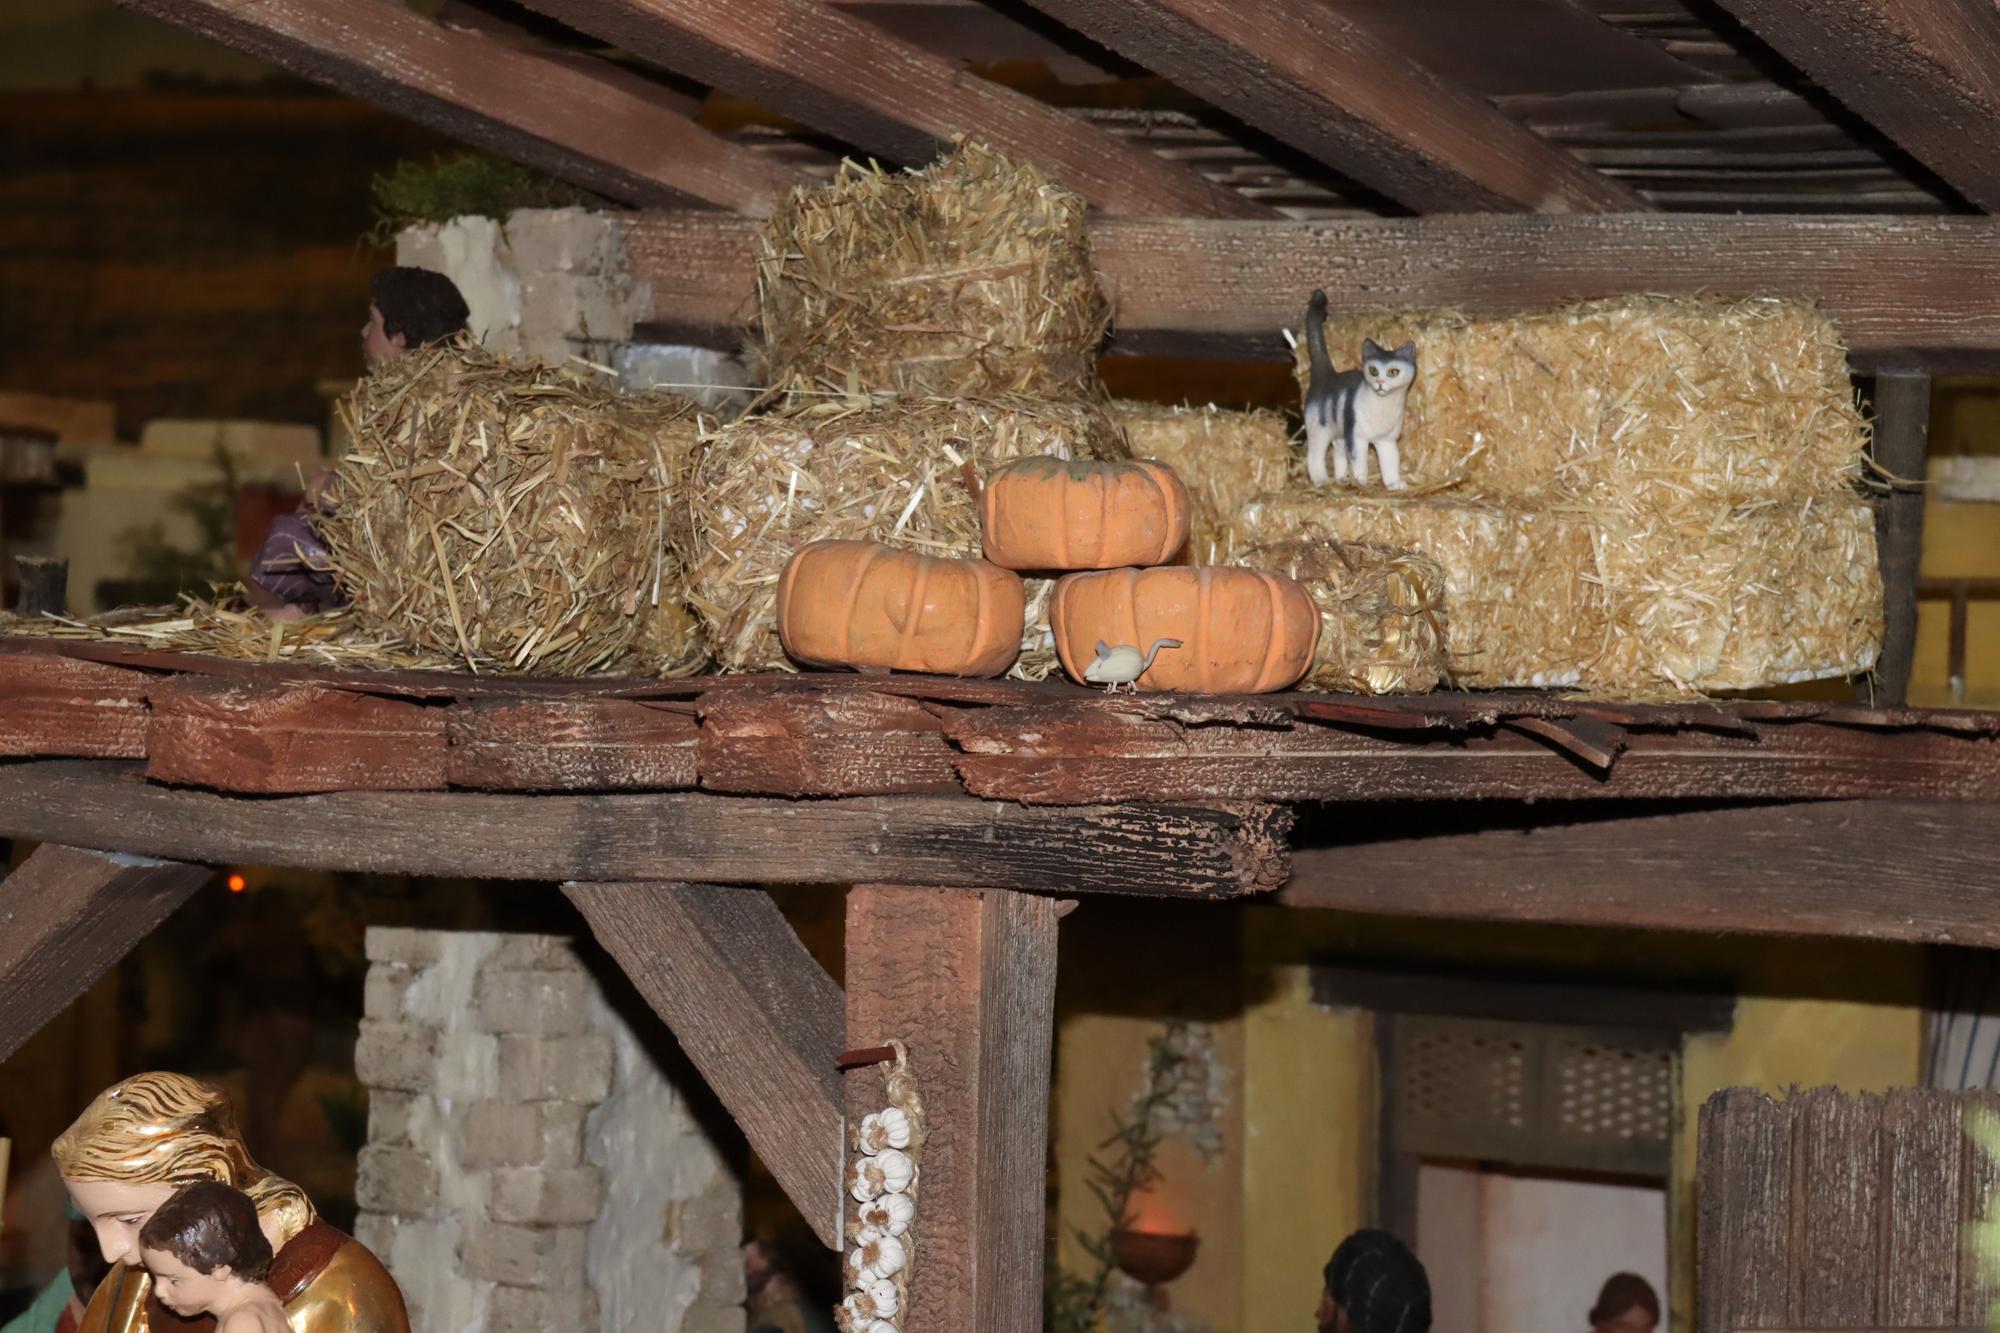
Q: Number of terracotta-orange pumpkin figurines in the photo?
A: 3